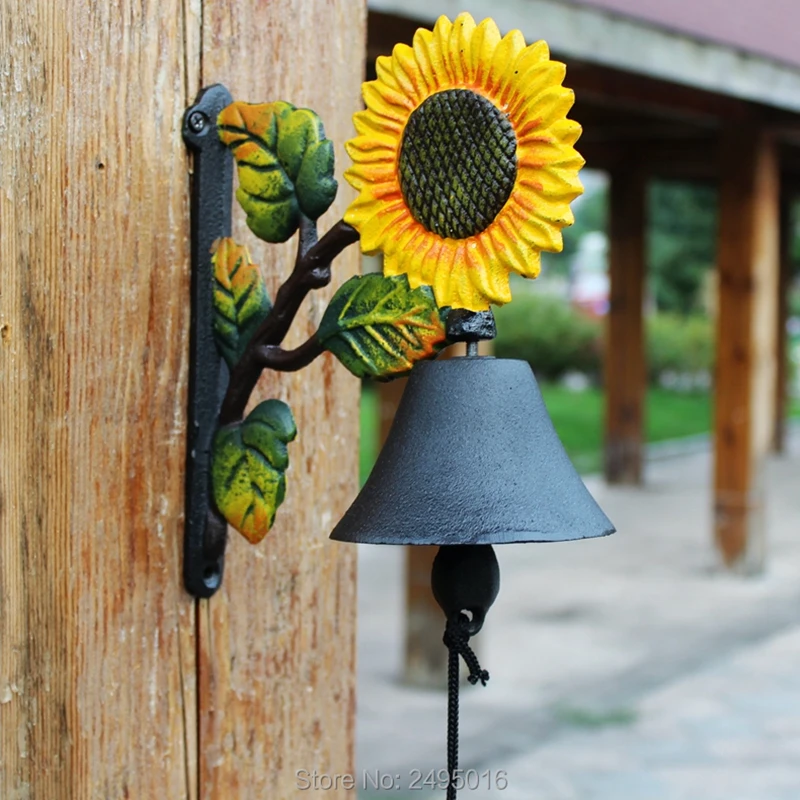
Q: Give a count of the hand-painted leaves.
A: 4